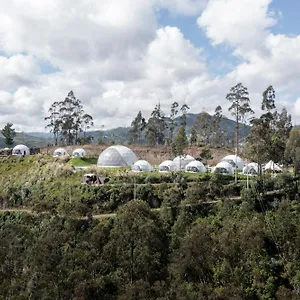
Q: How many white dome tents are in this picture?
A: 11